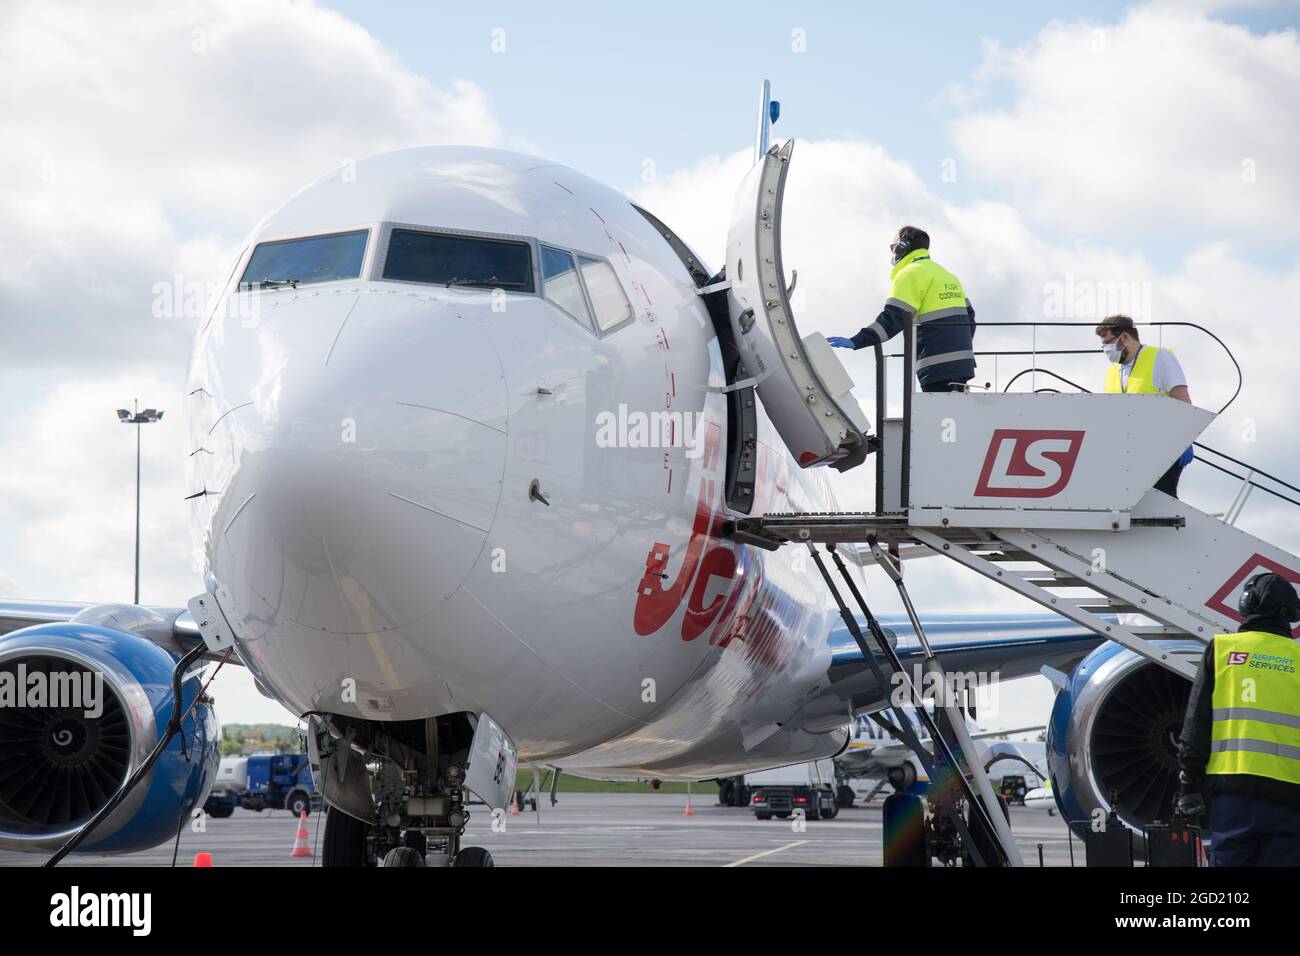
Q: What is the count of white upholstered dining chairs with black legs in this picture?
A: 0